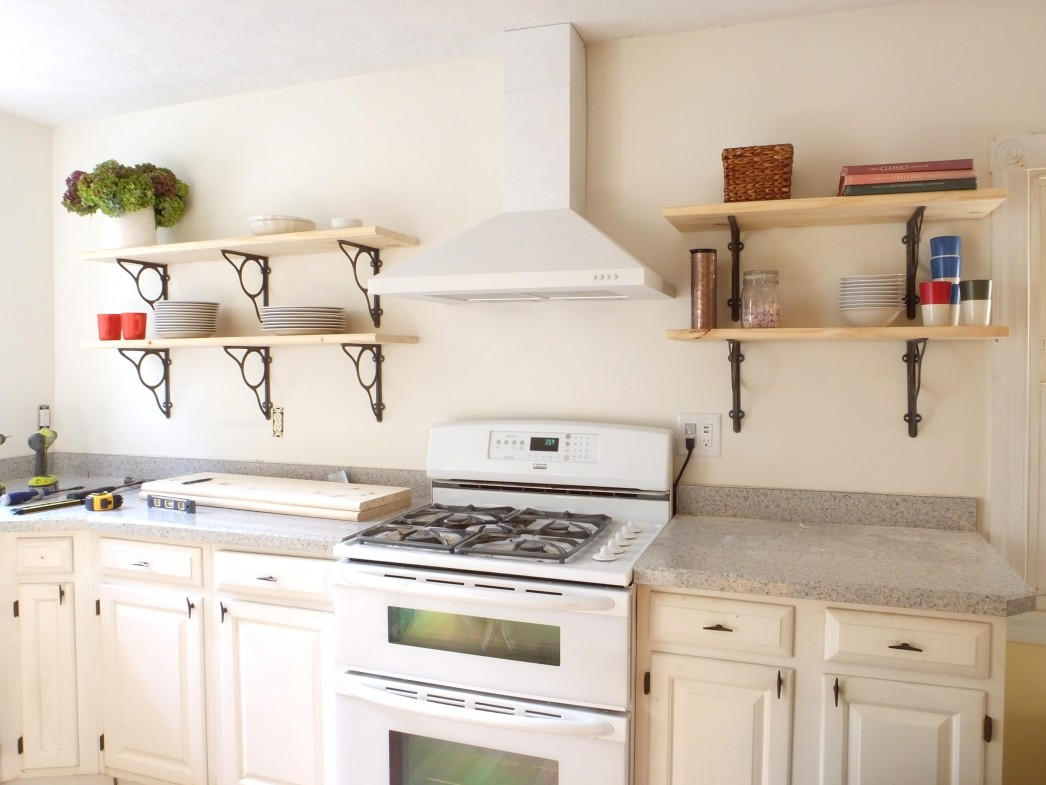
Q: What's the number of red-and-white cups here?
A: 1